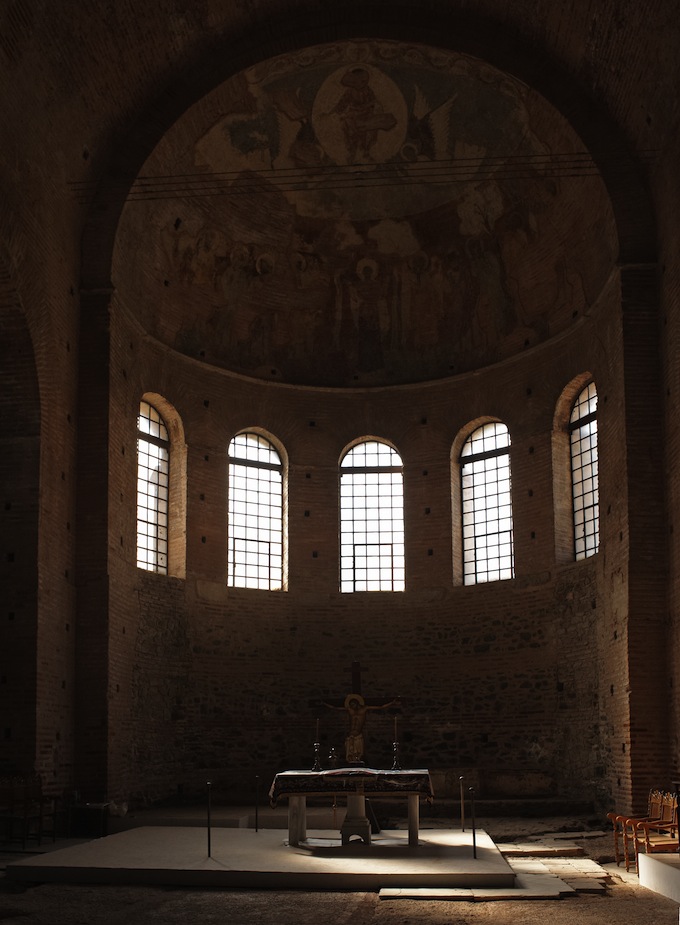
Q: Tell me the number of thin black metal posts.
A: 4